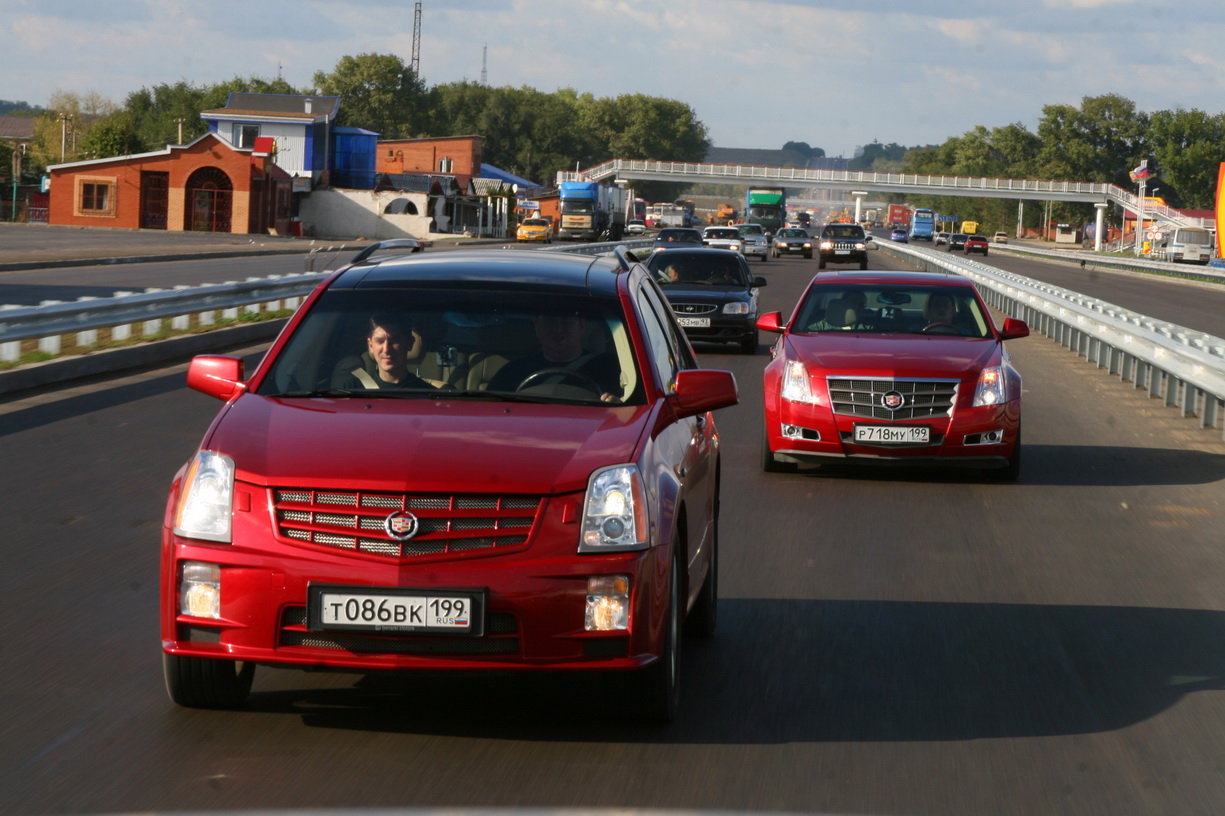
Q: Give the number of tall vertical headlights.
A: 4